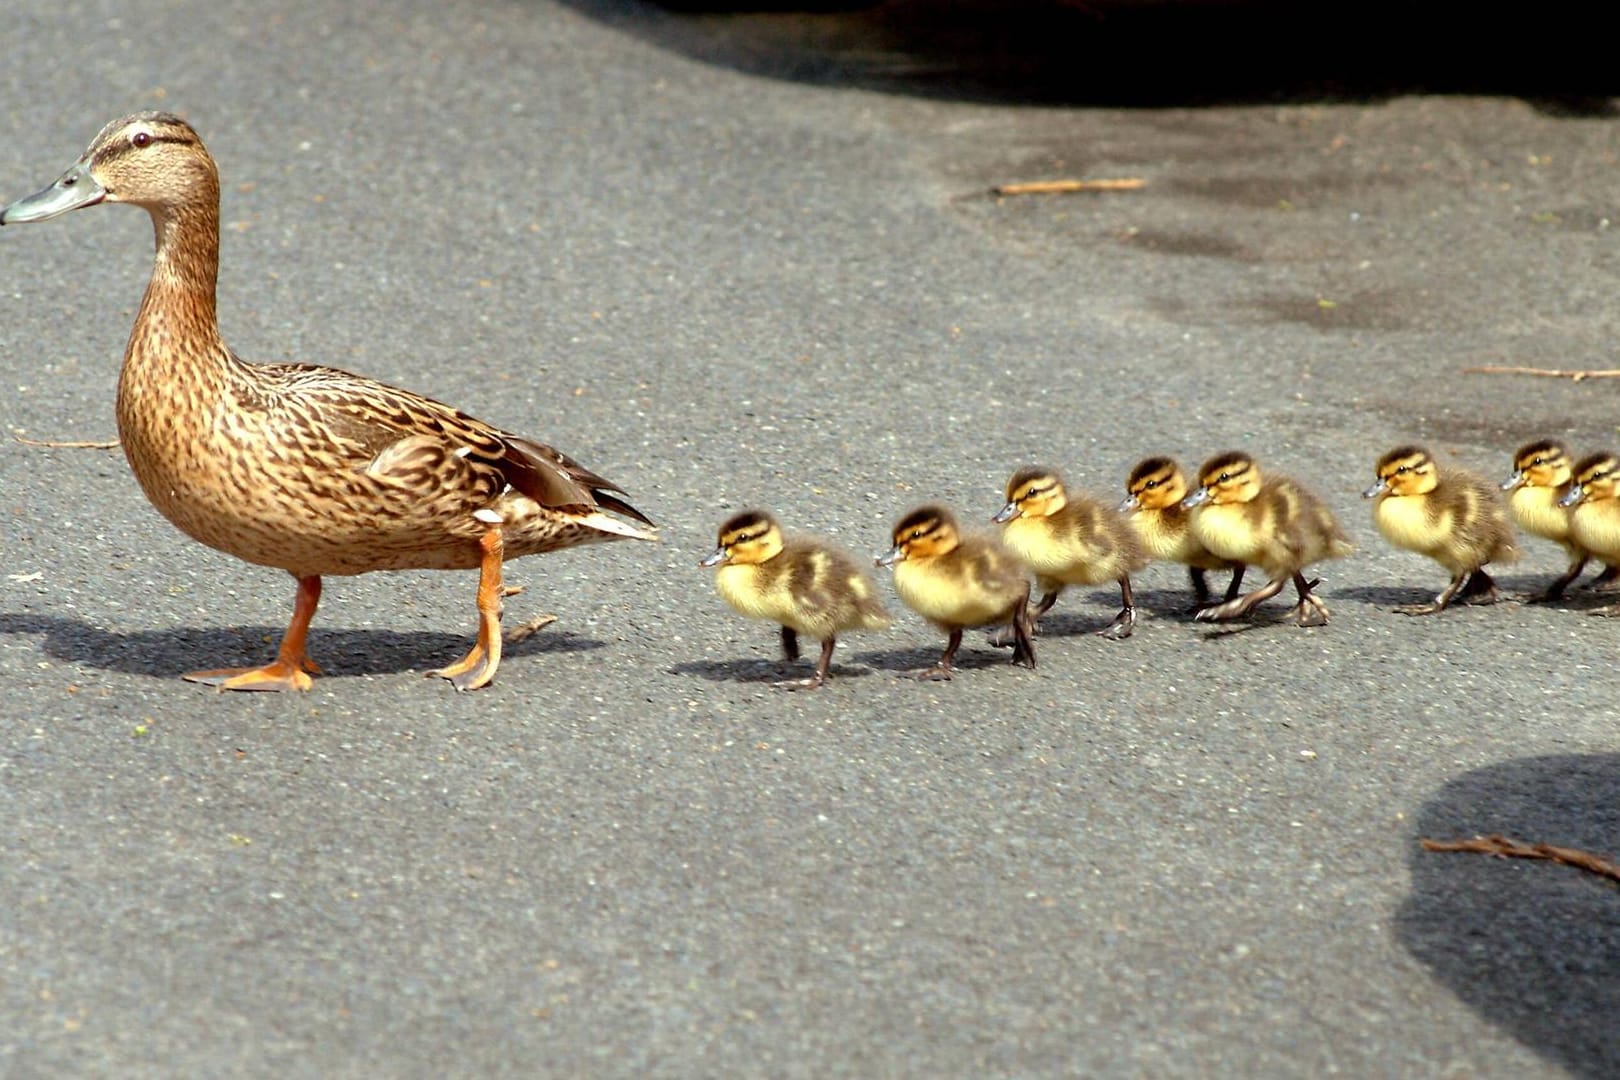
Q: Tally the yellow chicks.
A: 8